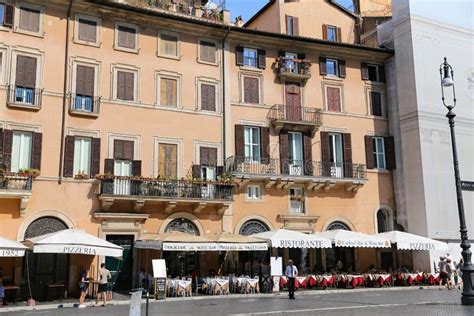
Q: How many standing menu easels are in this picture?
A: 2